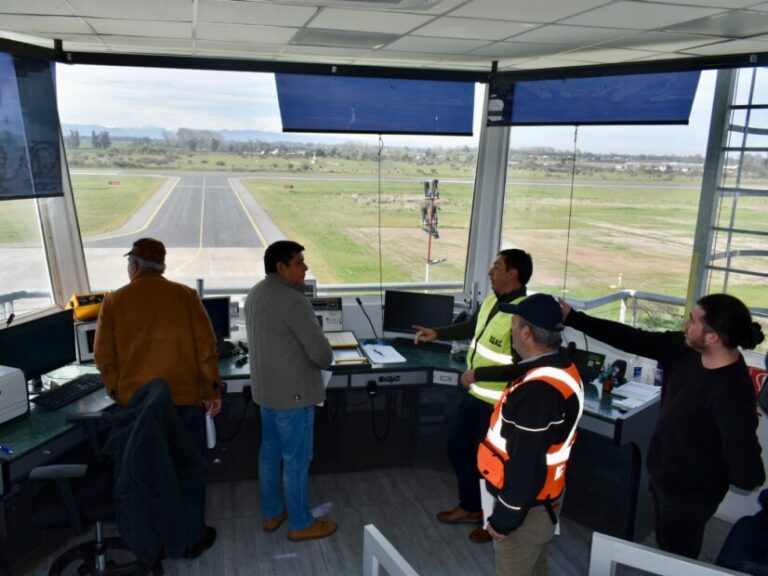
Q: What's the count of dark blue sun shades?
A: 3